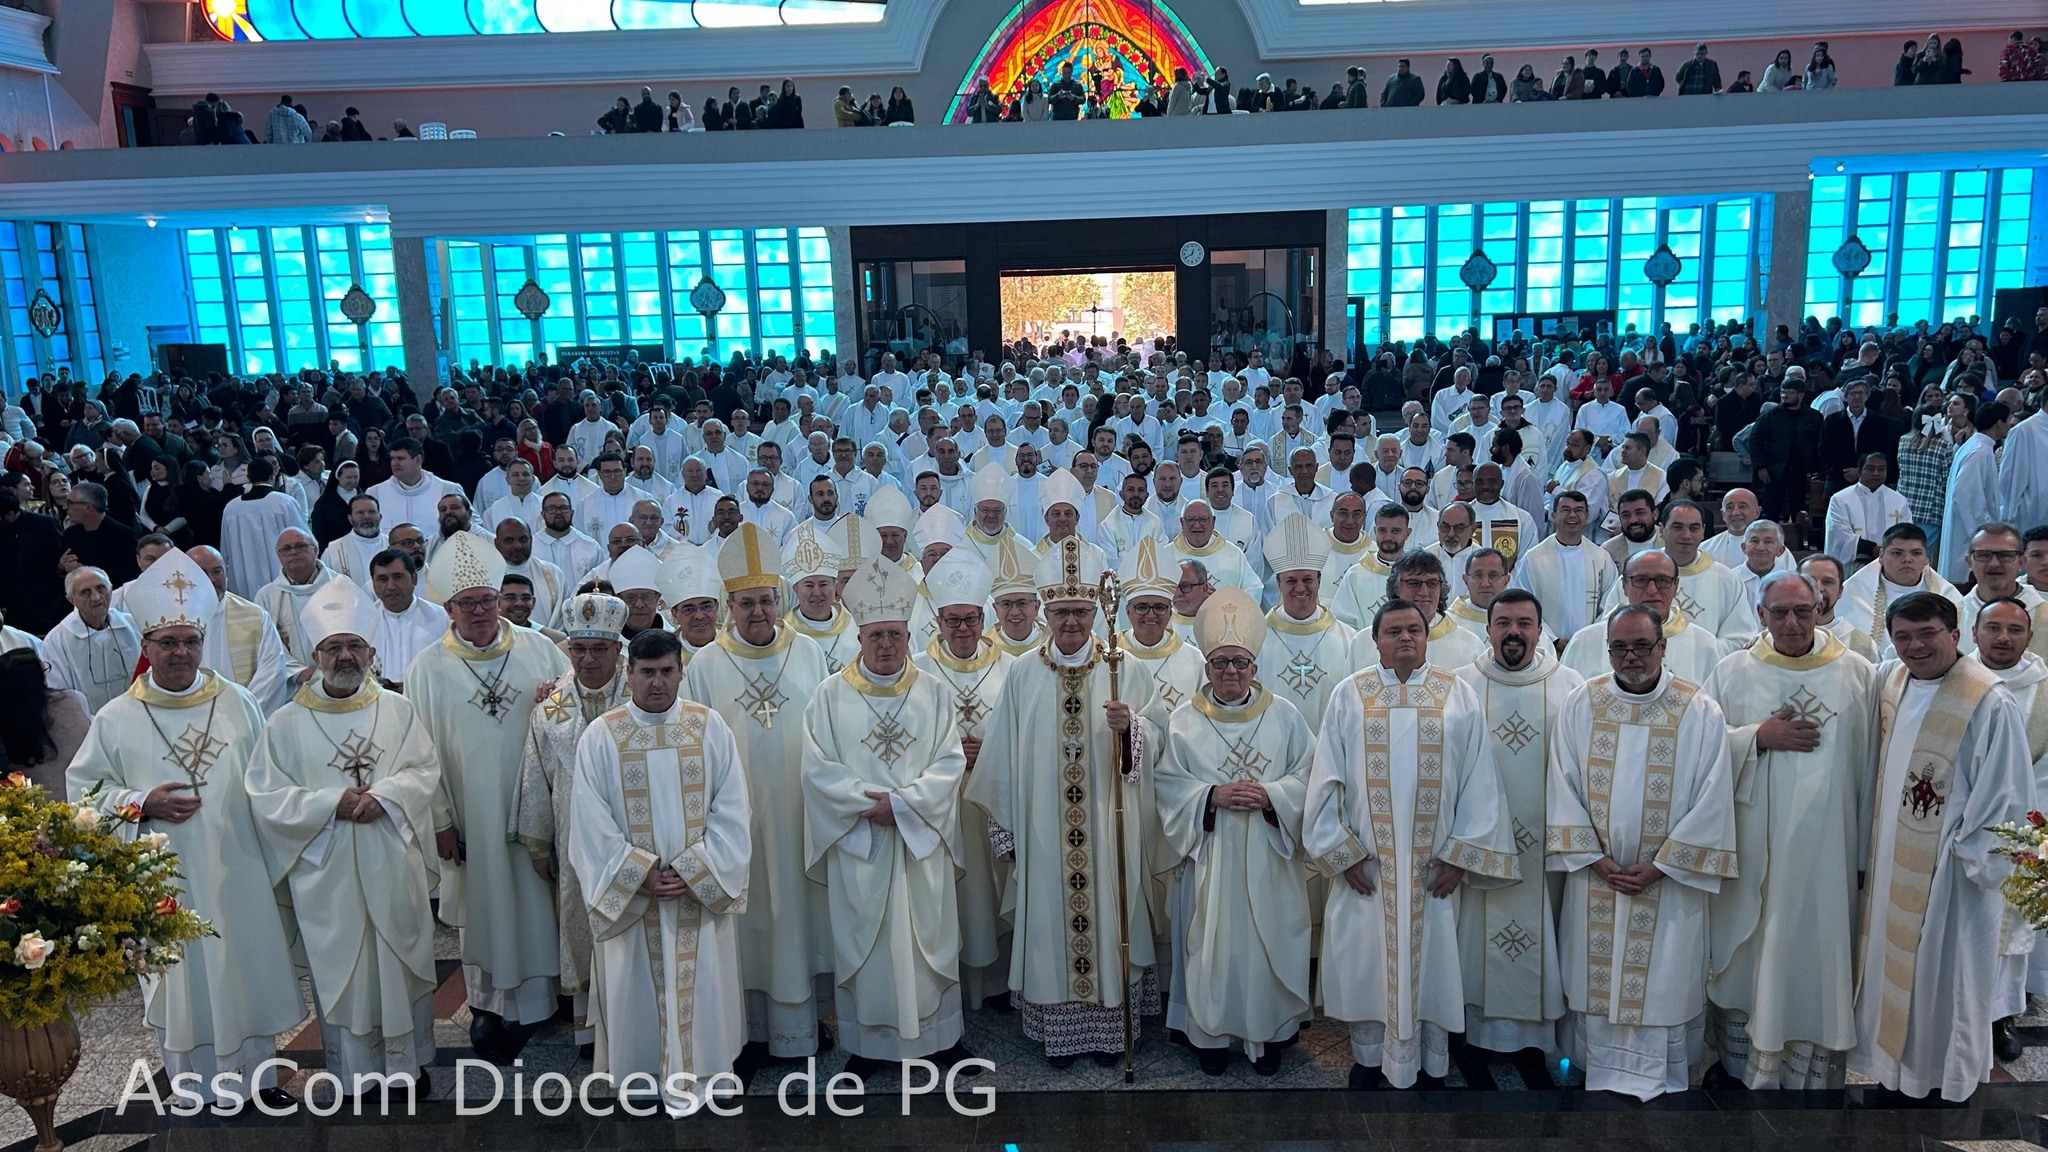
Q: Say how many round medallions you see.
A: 7